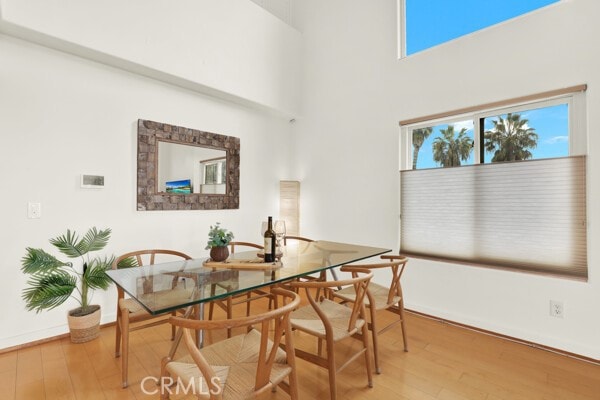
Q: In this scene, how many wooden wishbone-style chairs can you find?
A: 6